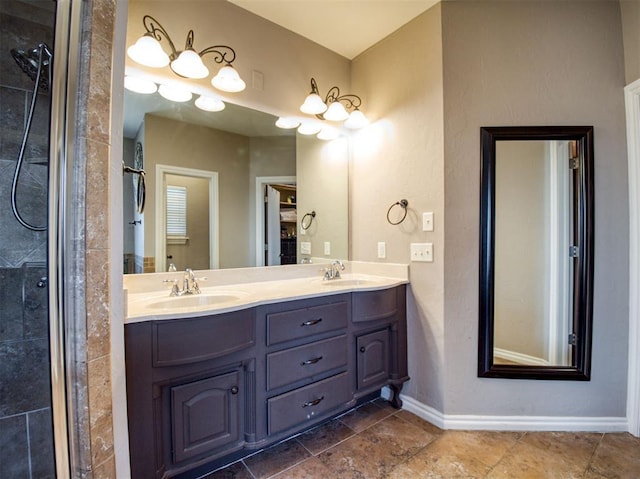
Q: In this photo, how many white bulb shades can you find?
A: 6